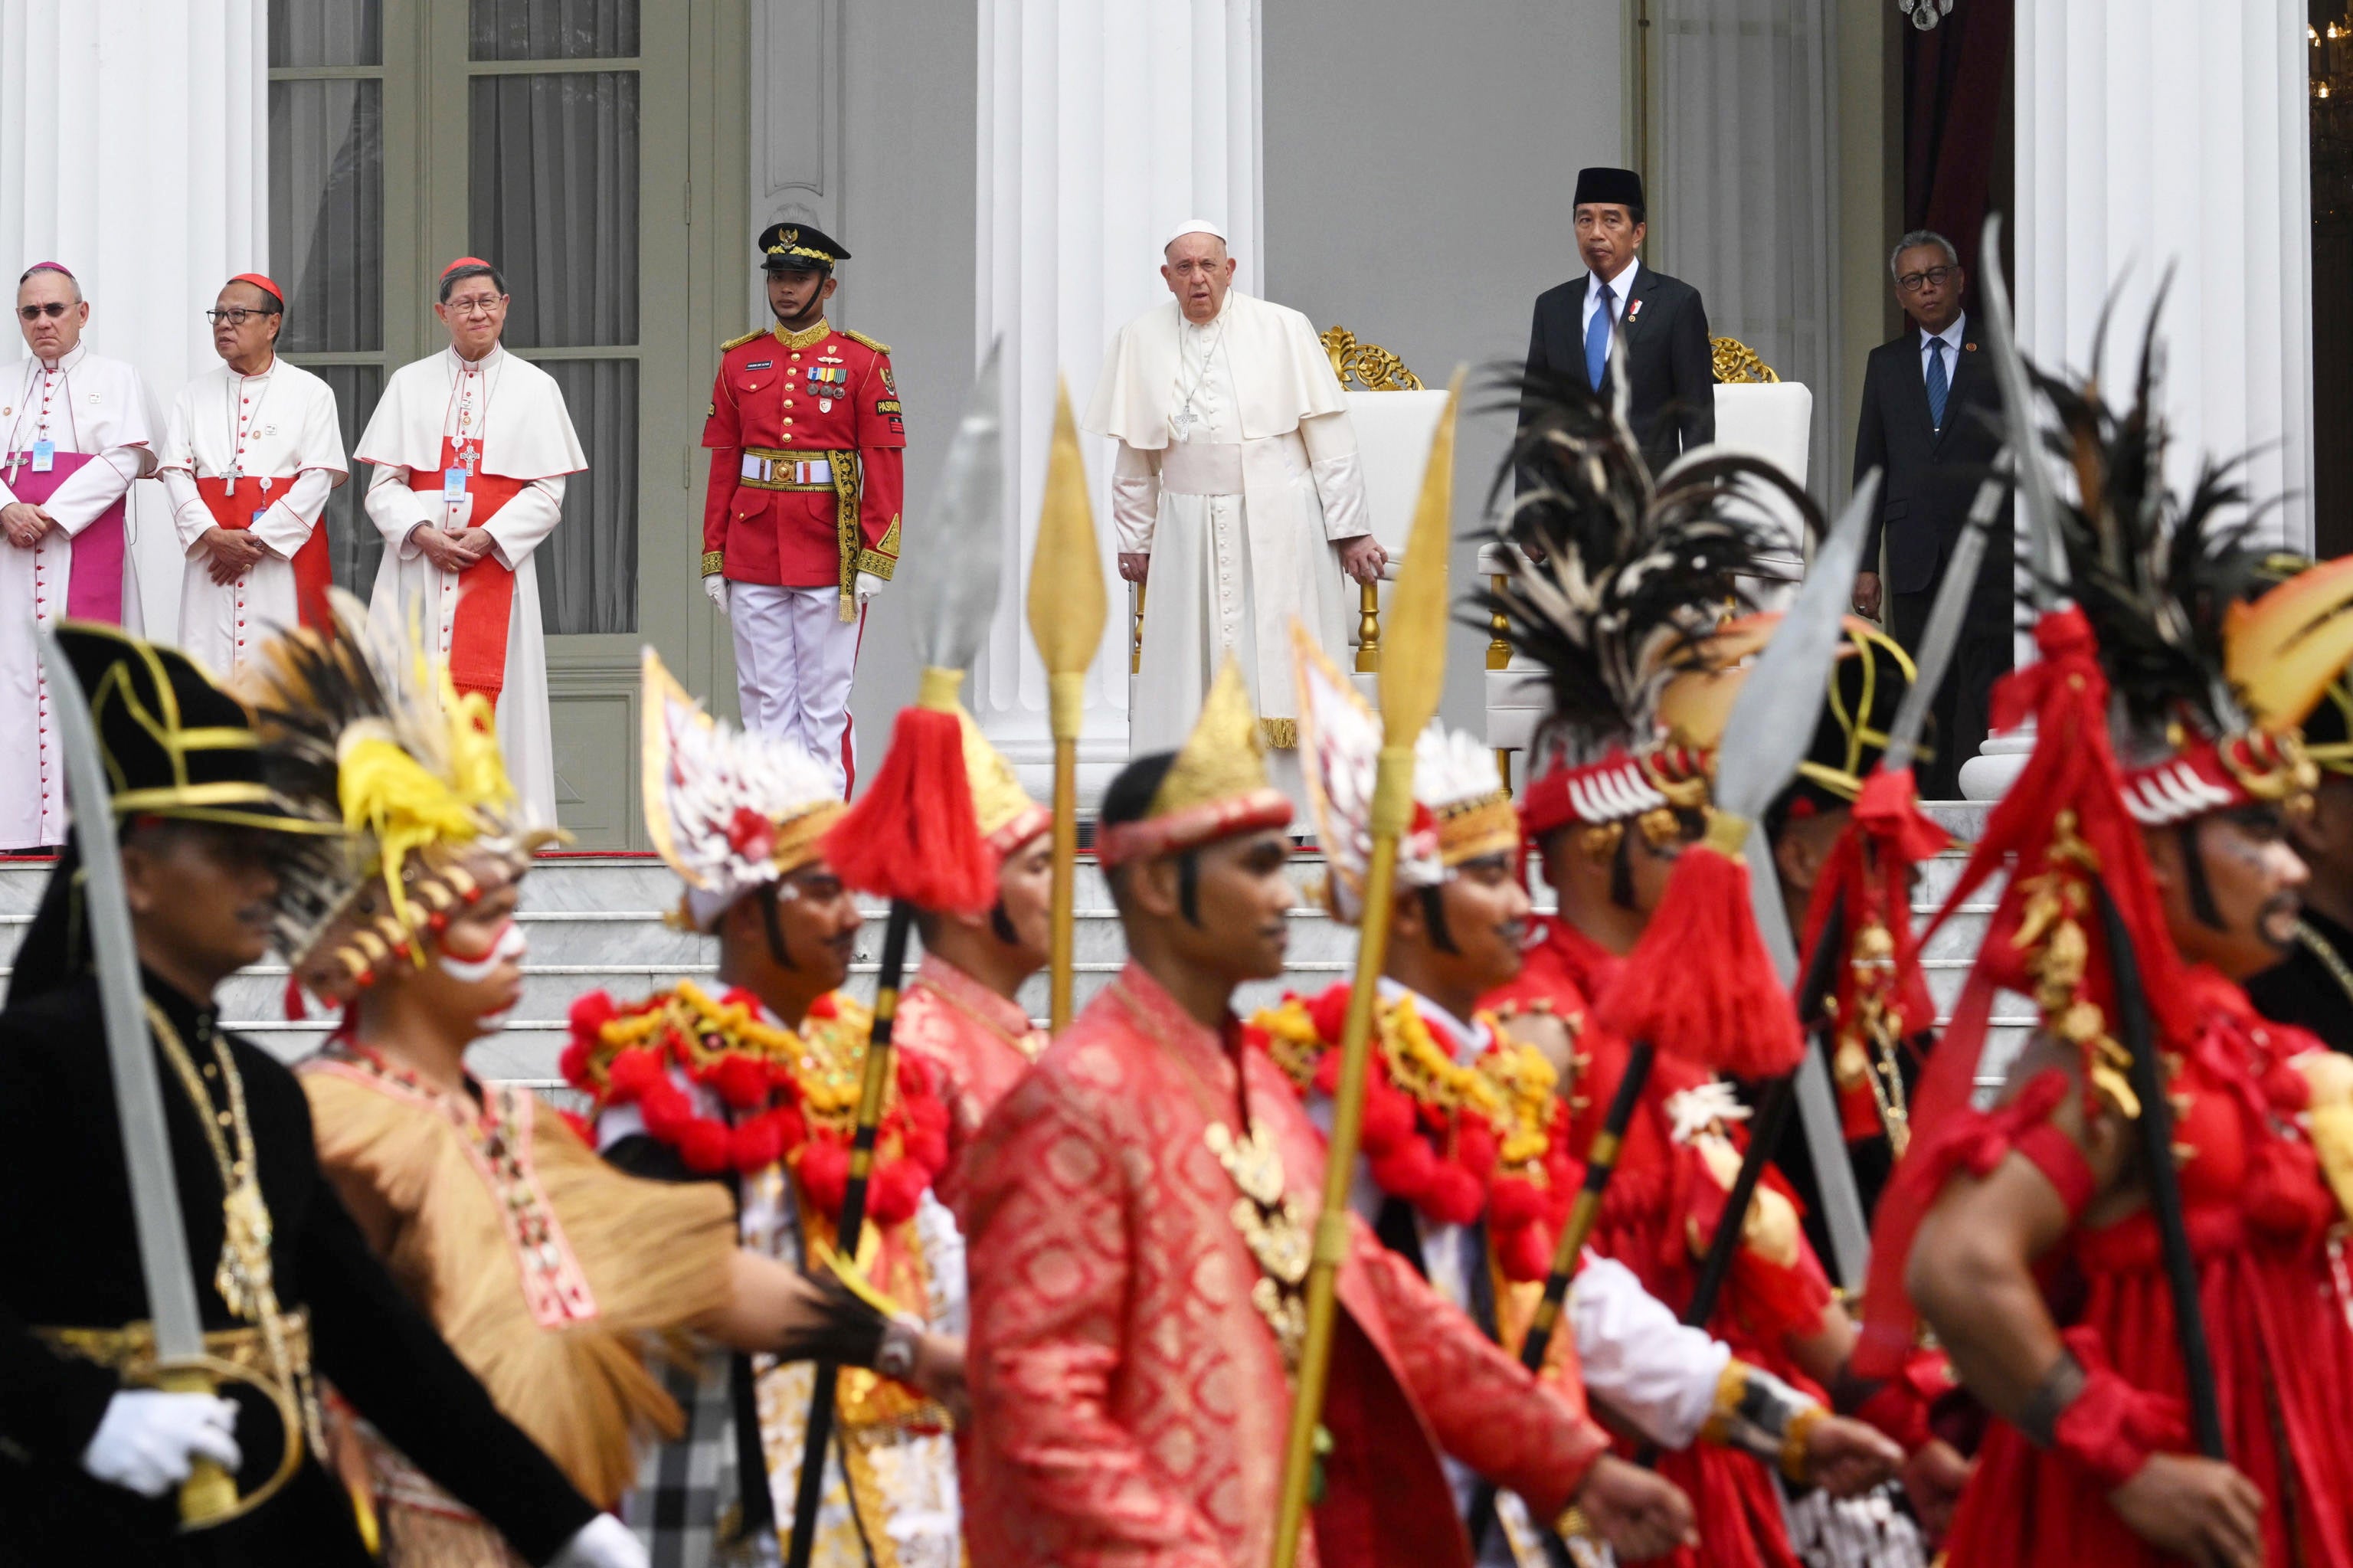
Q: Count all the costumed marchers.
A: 10